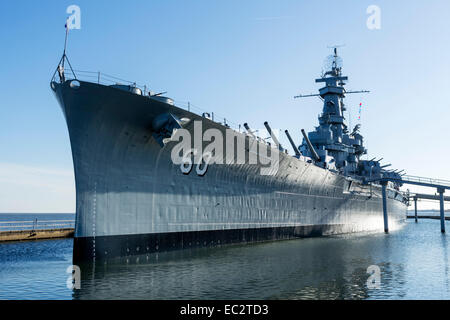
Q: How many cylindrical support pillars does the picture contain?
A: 3